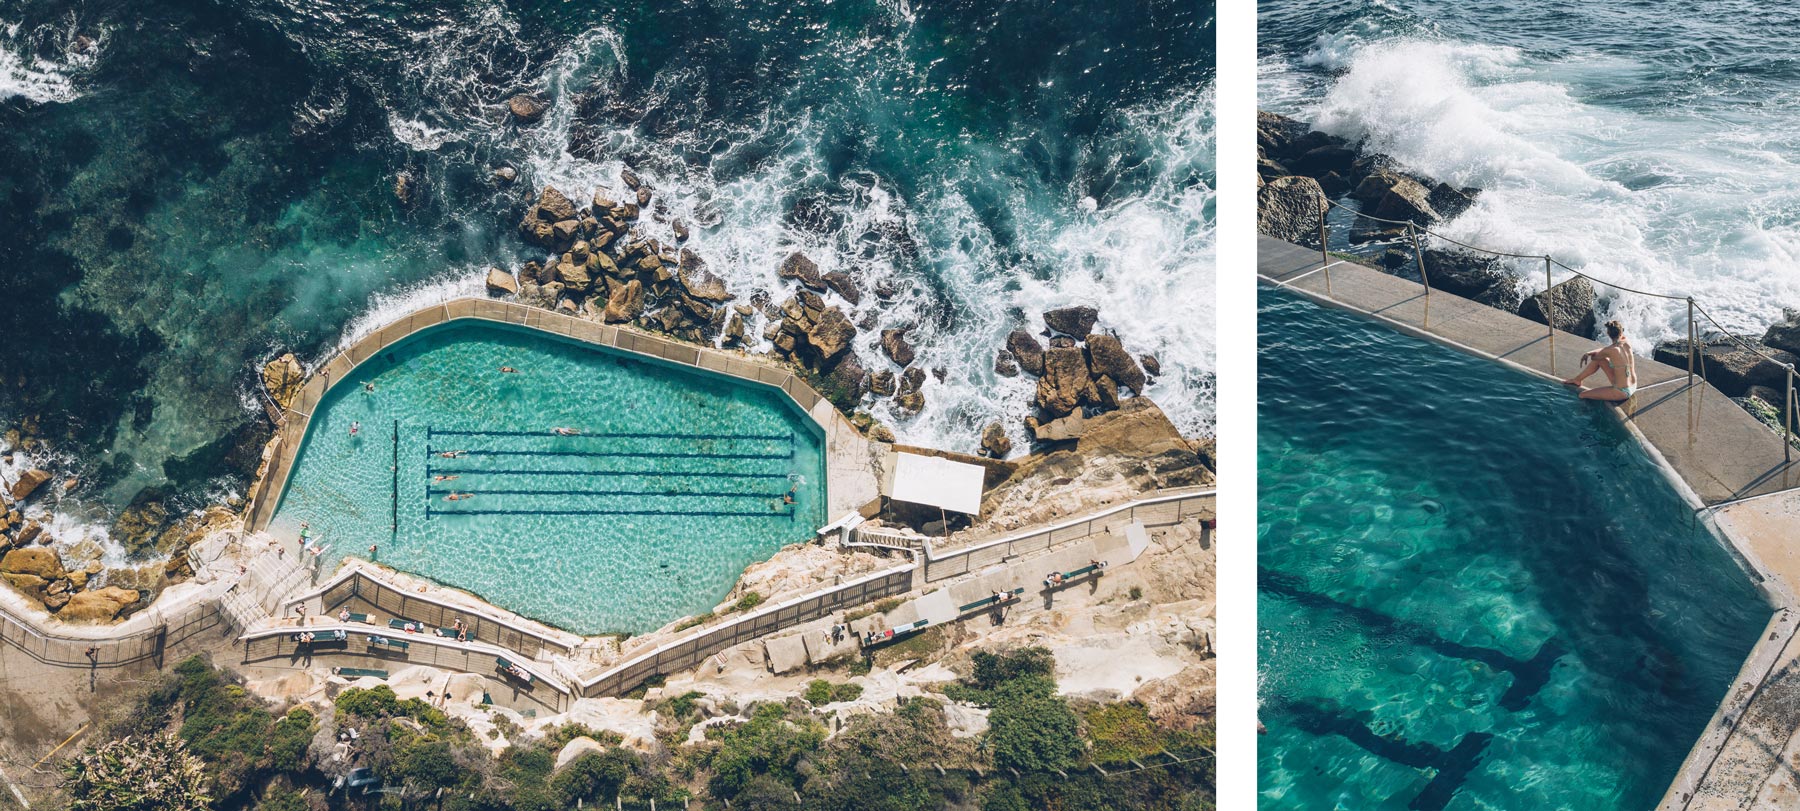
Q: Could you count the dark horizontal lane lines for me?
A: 5